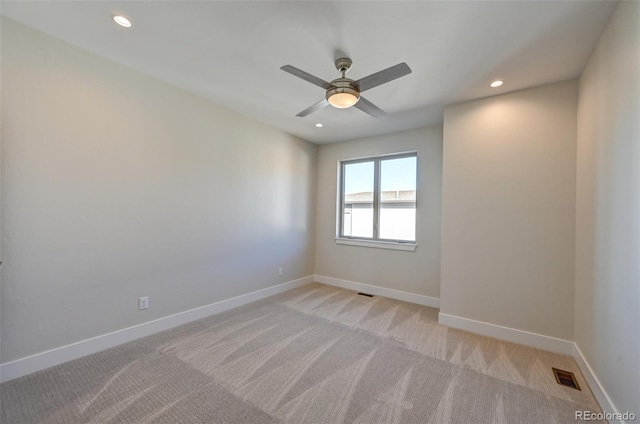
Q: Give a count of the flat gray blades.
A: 4